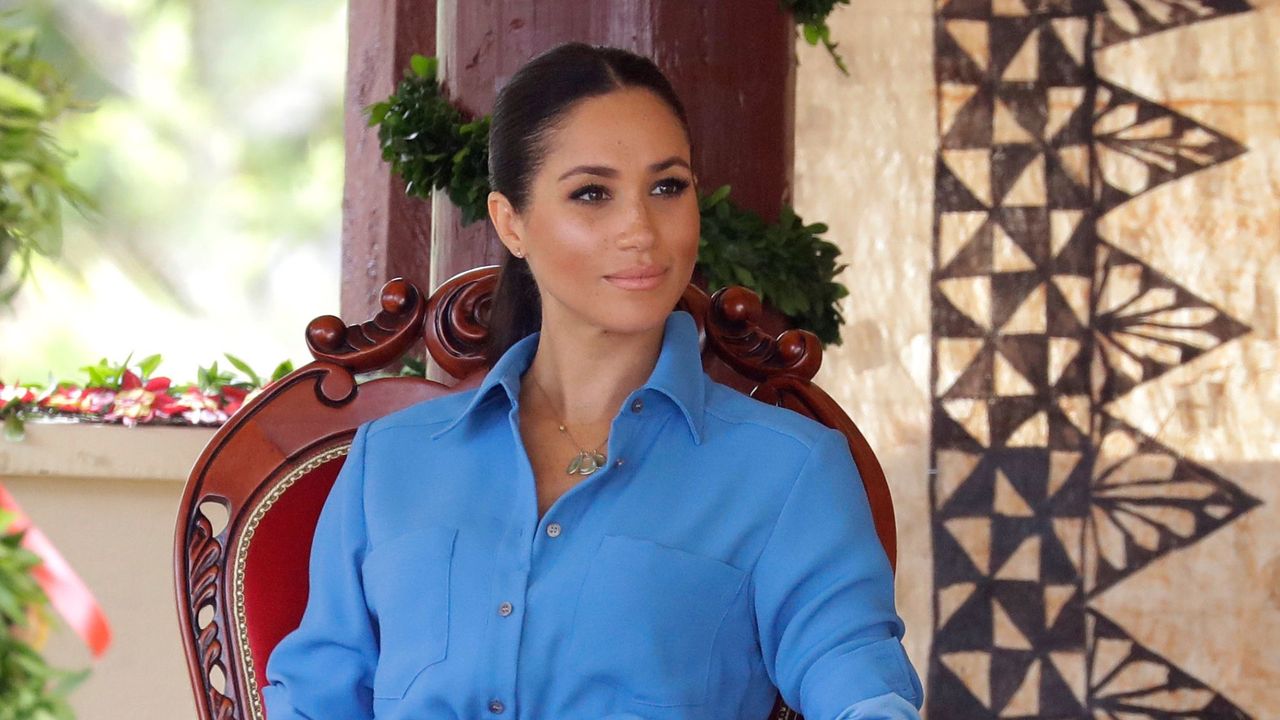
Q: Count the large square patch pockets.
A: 2